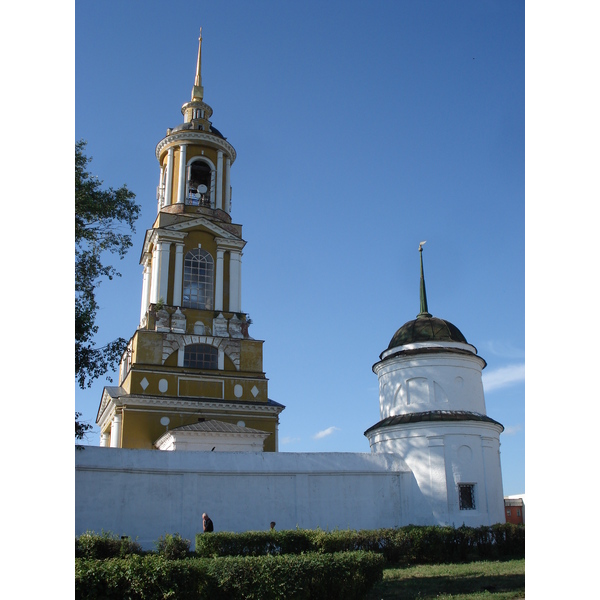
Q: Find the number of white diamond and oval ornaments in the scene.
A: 4